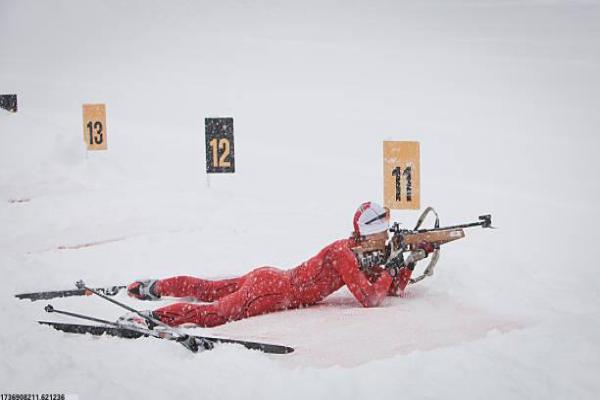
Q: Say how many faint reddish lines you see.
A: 2